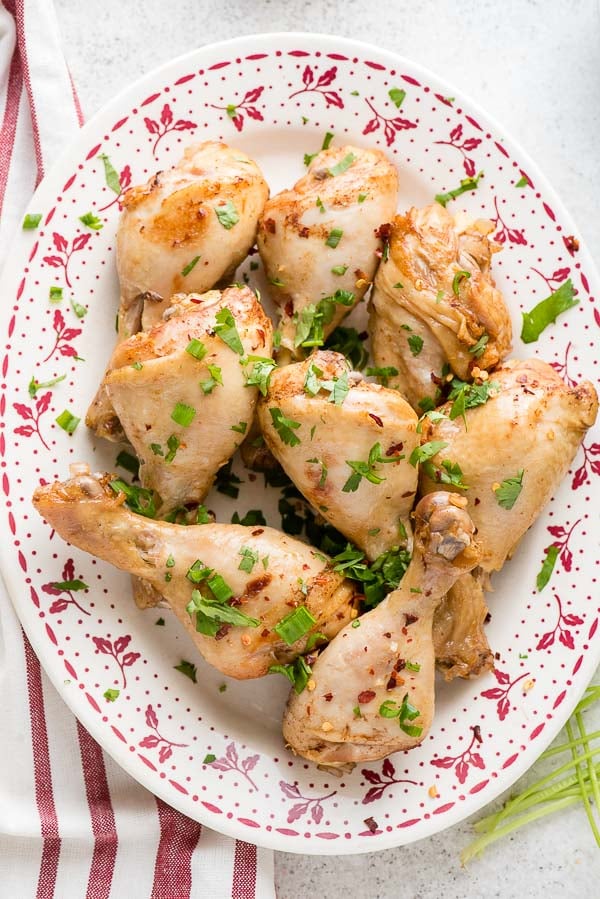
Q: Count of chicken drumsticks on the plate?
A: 8